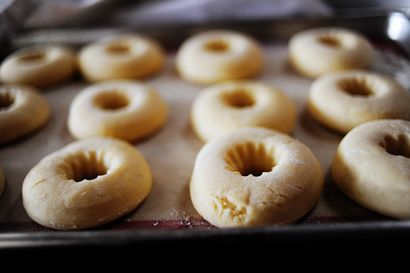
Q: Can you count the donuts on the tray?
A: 12